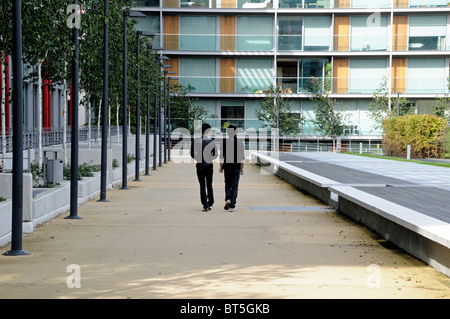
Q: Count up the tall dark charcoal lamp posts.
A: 10